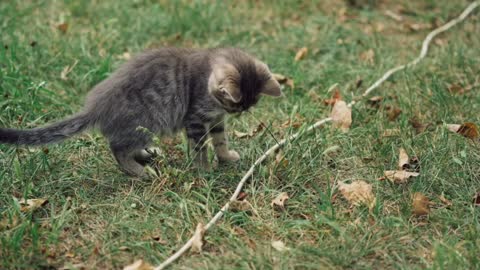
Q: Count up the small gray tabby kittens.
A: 1